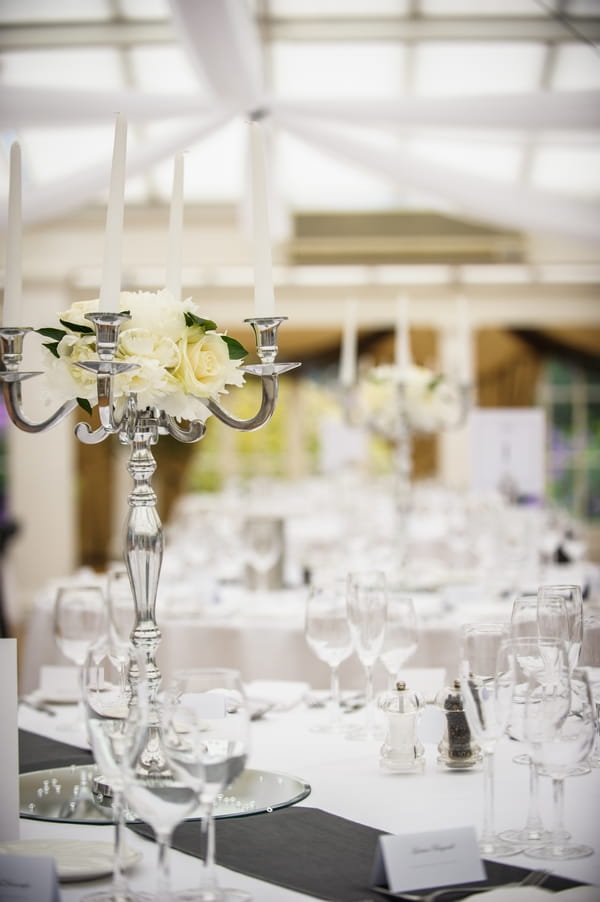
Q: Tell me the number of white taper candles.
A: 7